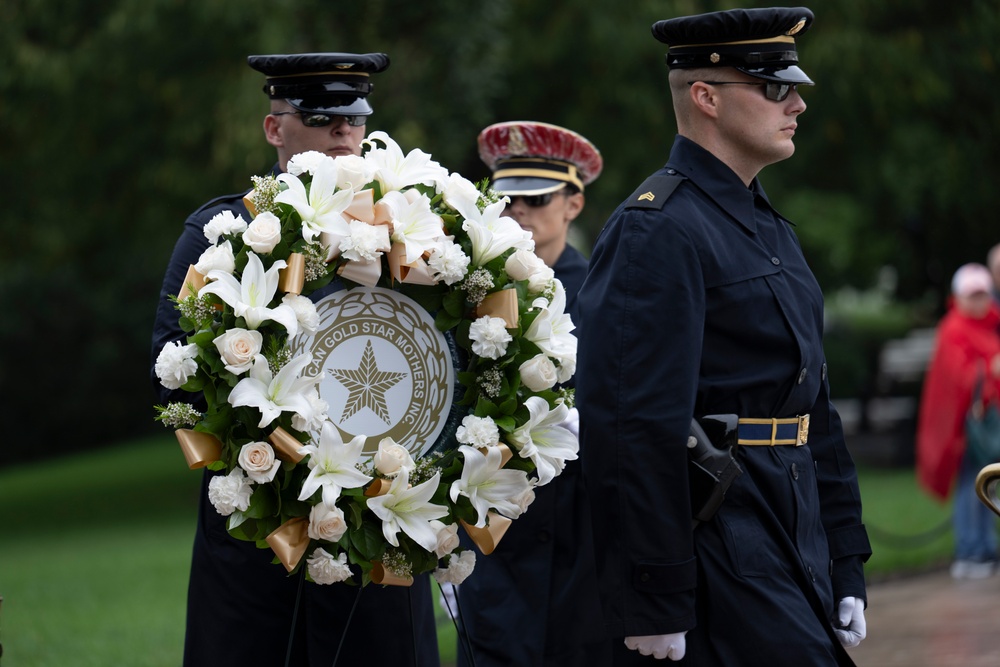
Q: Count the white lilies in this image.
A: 11